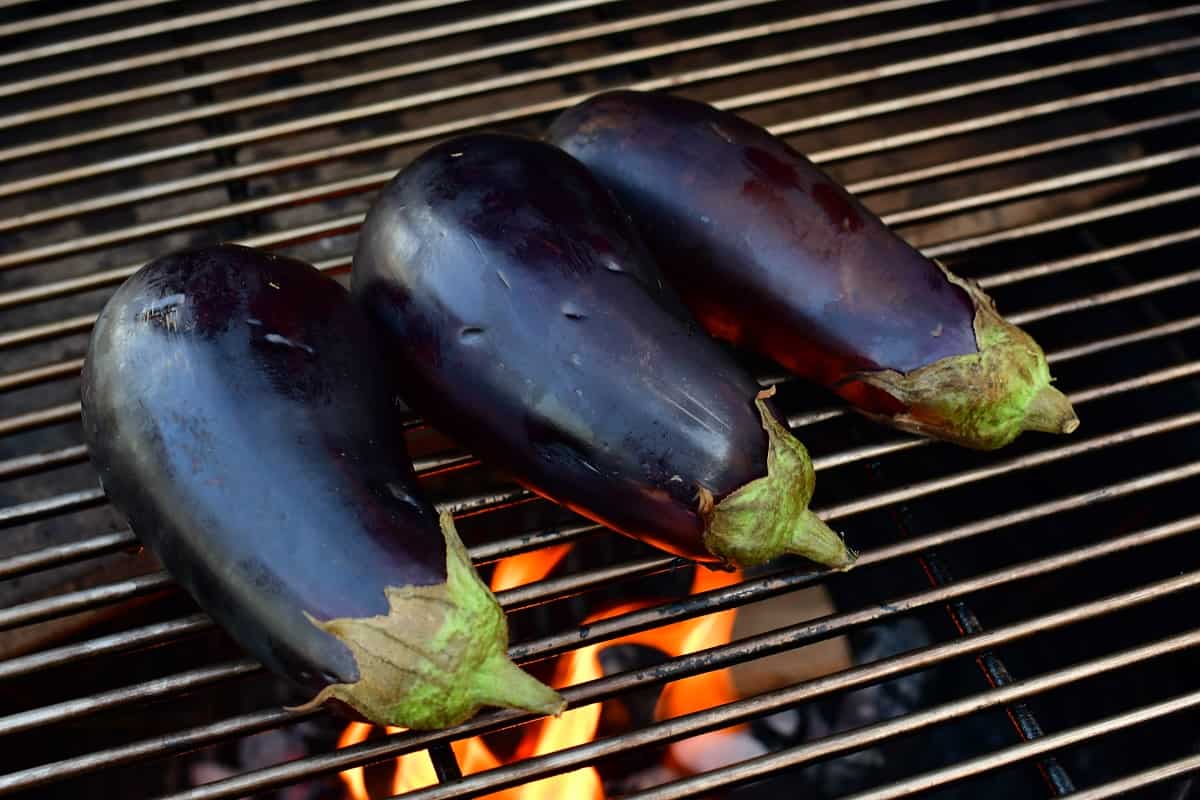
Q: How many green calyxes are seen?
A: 3